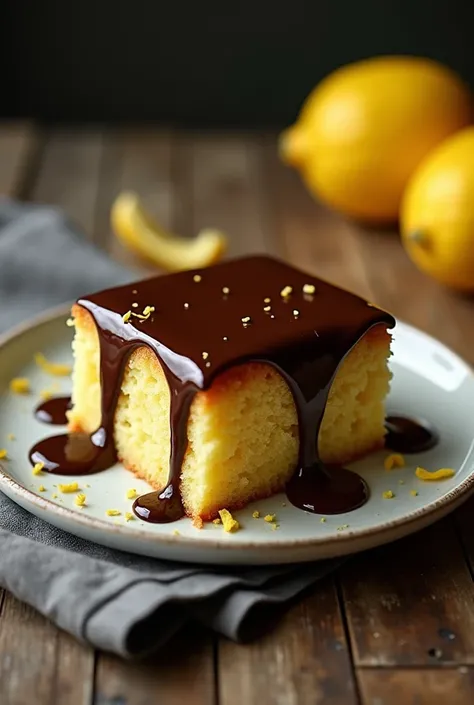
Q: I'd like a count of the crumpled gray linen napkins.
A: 1